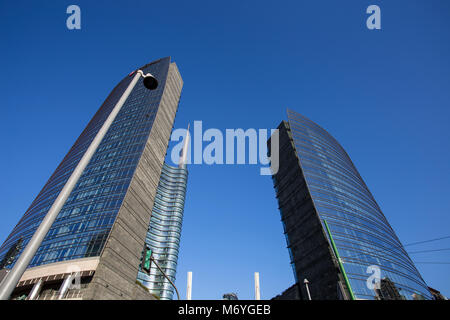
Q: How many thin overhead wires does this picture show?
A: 3